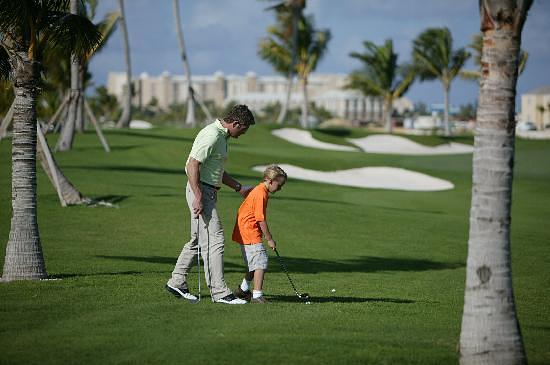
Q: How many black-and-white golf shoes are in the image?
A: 2